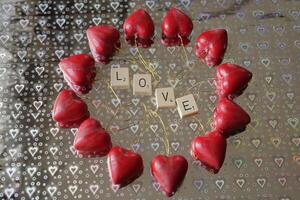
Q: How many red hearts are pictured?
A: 12